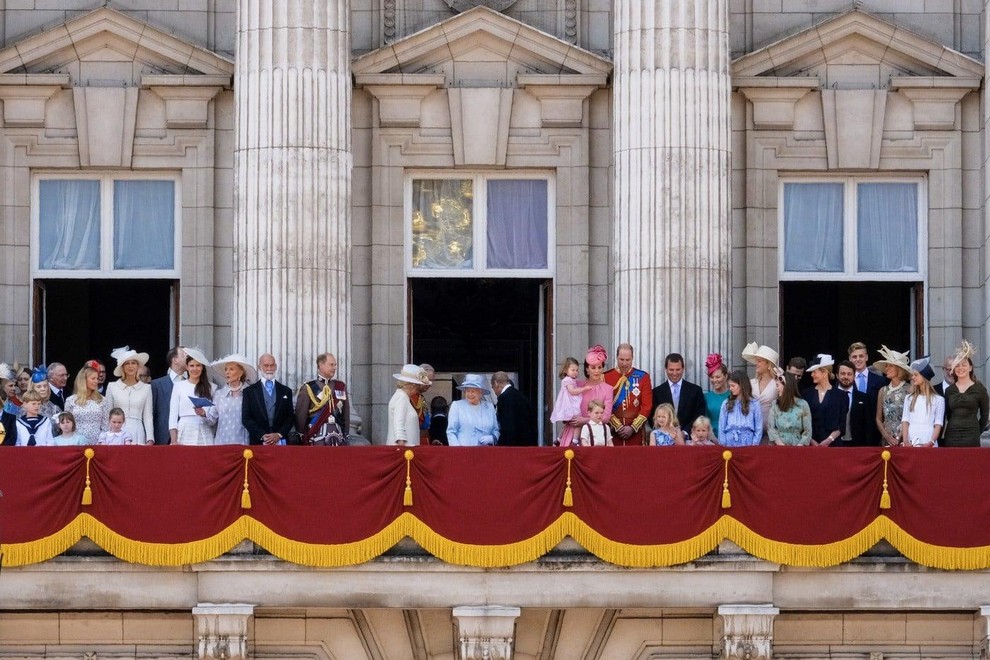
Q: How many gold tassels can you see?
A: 6